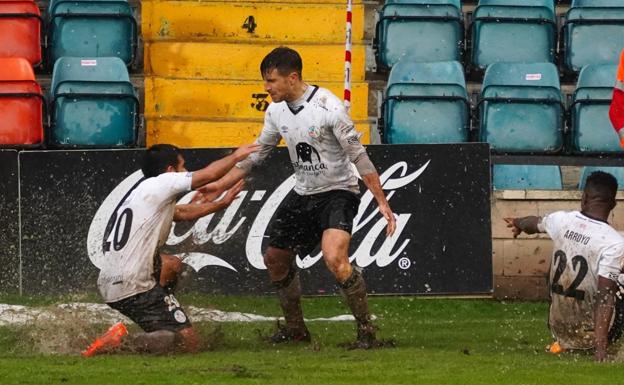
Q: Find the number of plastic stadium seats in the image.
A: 12